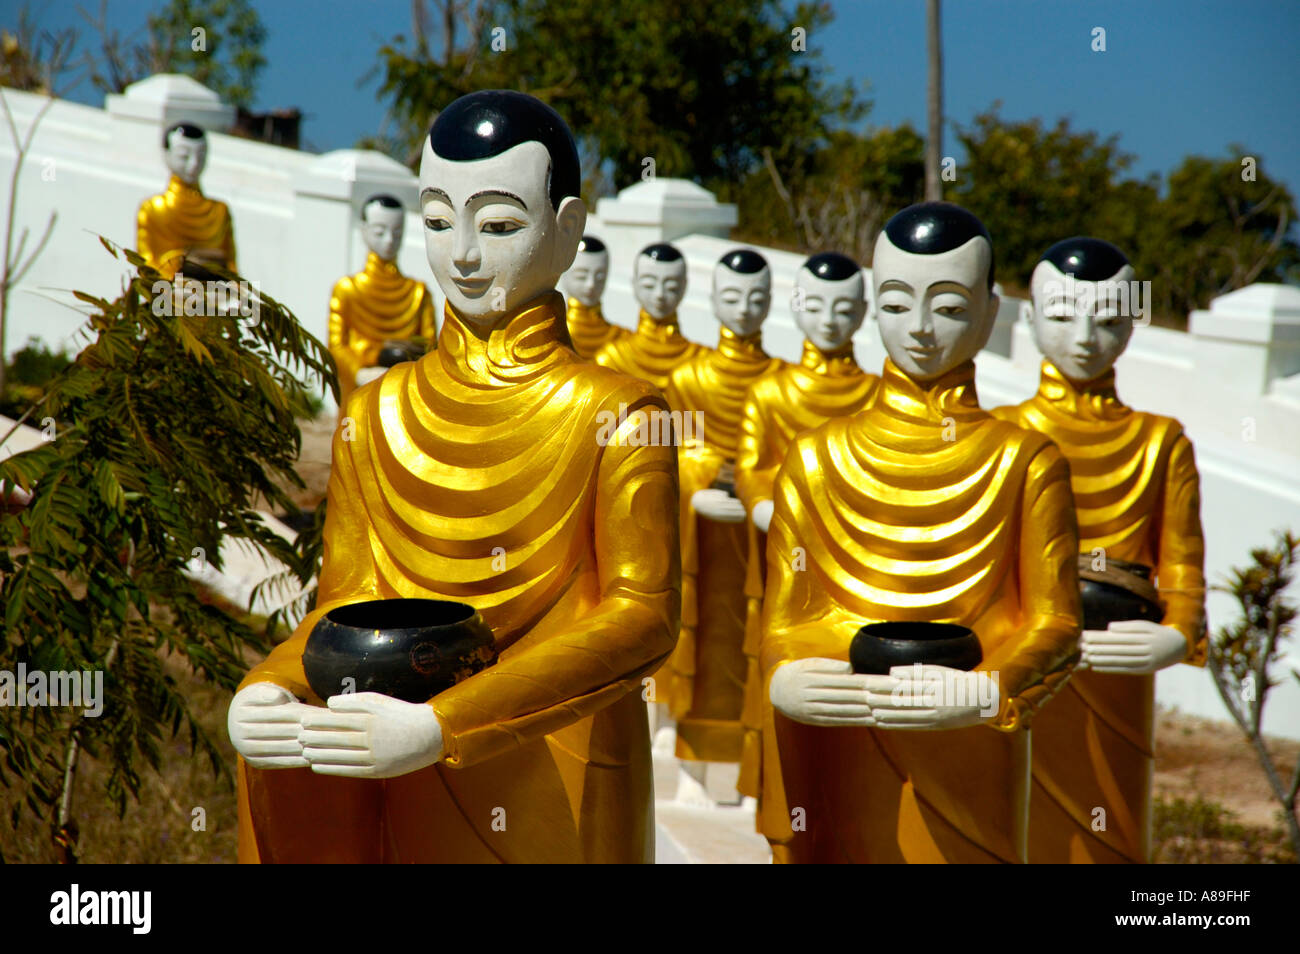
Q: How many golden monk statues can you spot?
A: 9